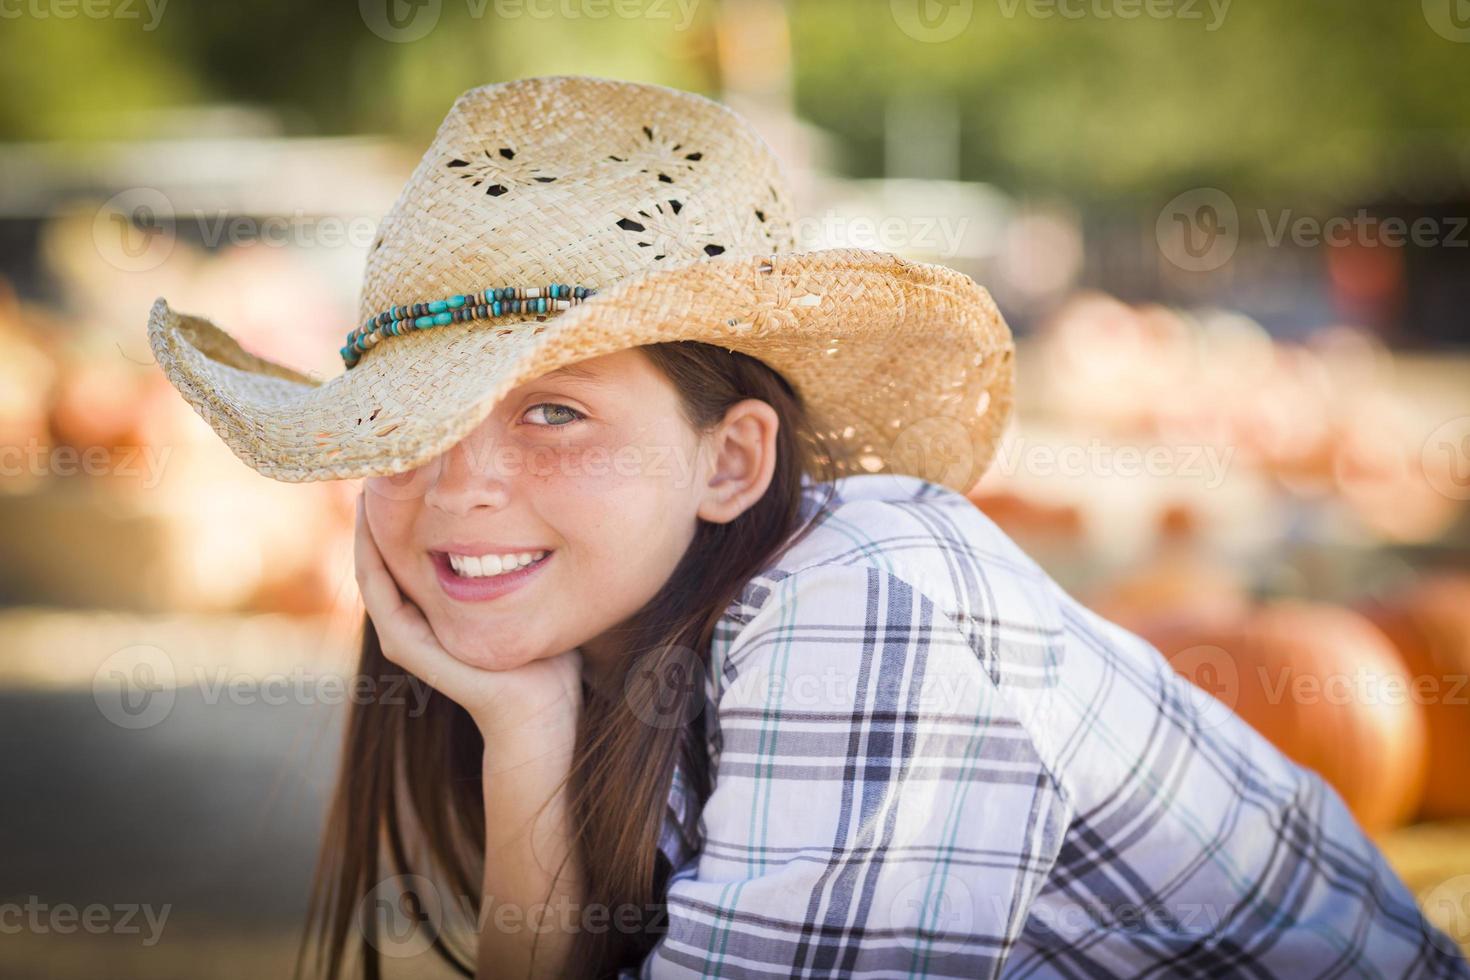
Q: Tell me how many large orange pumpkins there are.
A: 2